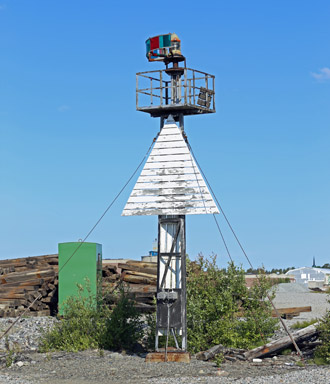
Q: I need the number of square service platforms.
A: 1